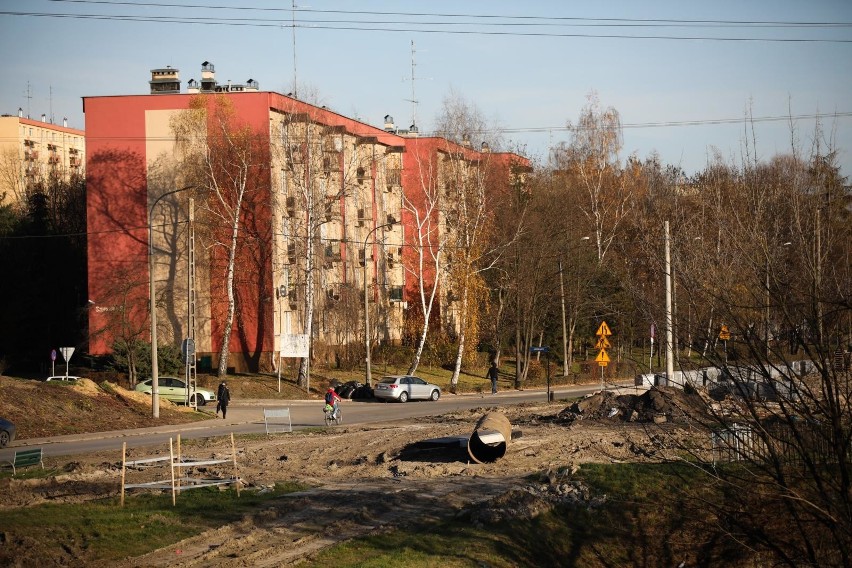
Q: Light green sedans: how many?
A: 1